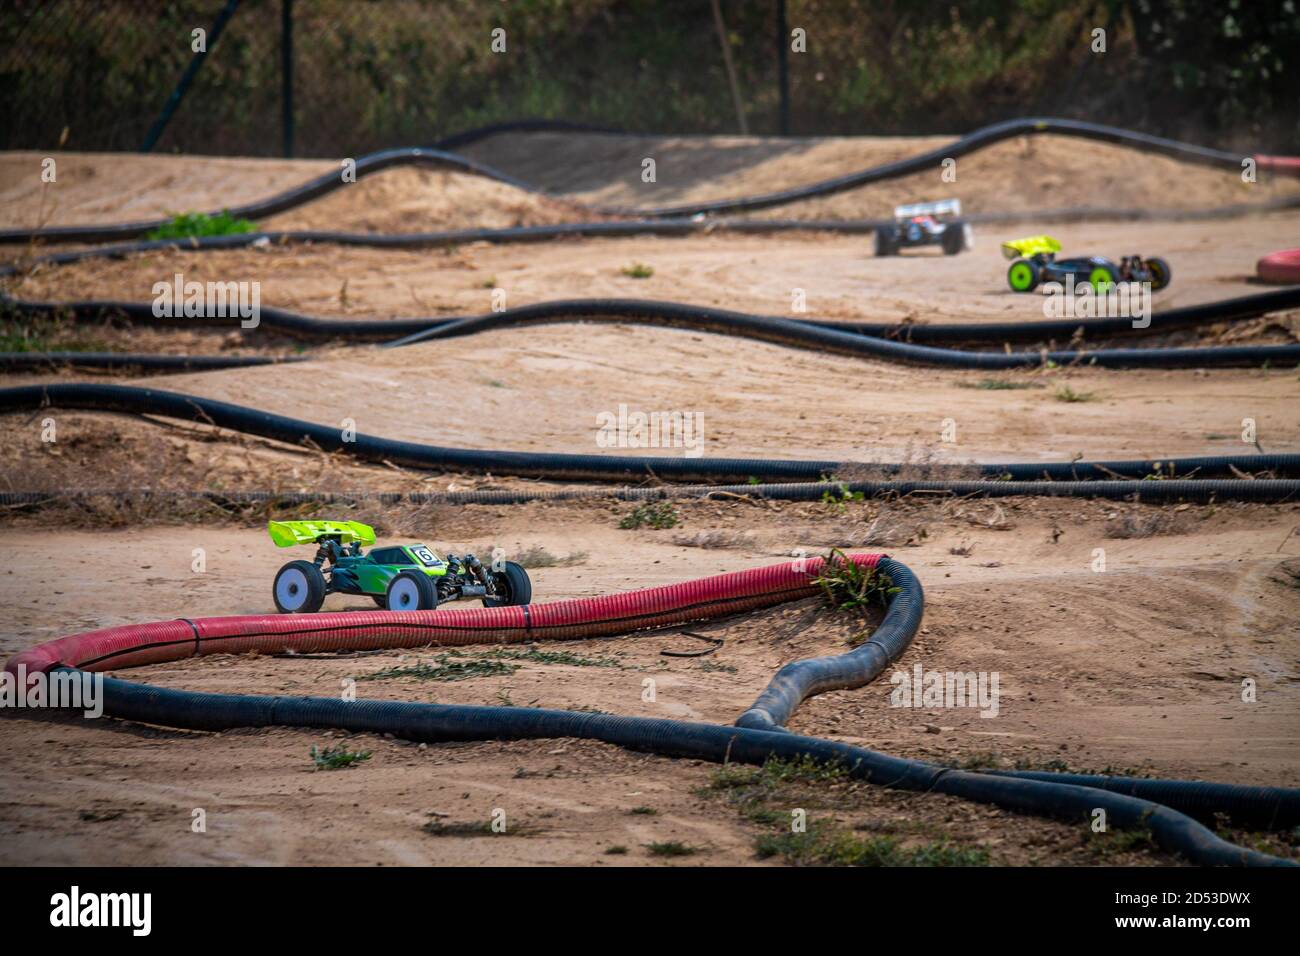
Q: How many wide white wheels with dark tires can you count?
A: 2